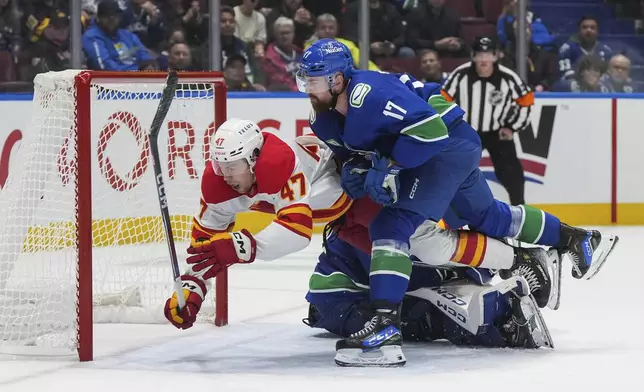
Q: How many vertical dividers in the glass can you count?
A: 4